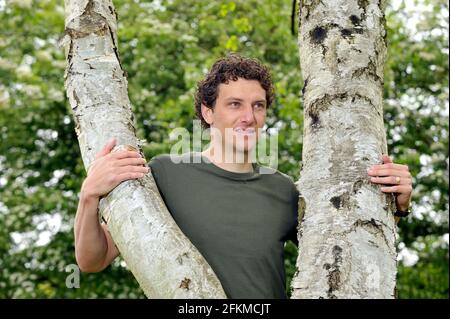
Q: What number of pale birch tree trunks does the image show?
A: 2